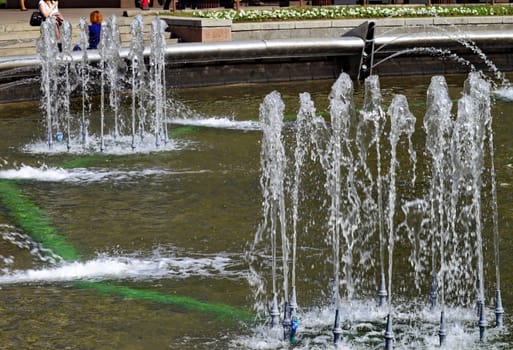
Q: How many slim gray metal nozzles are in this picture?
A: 12